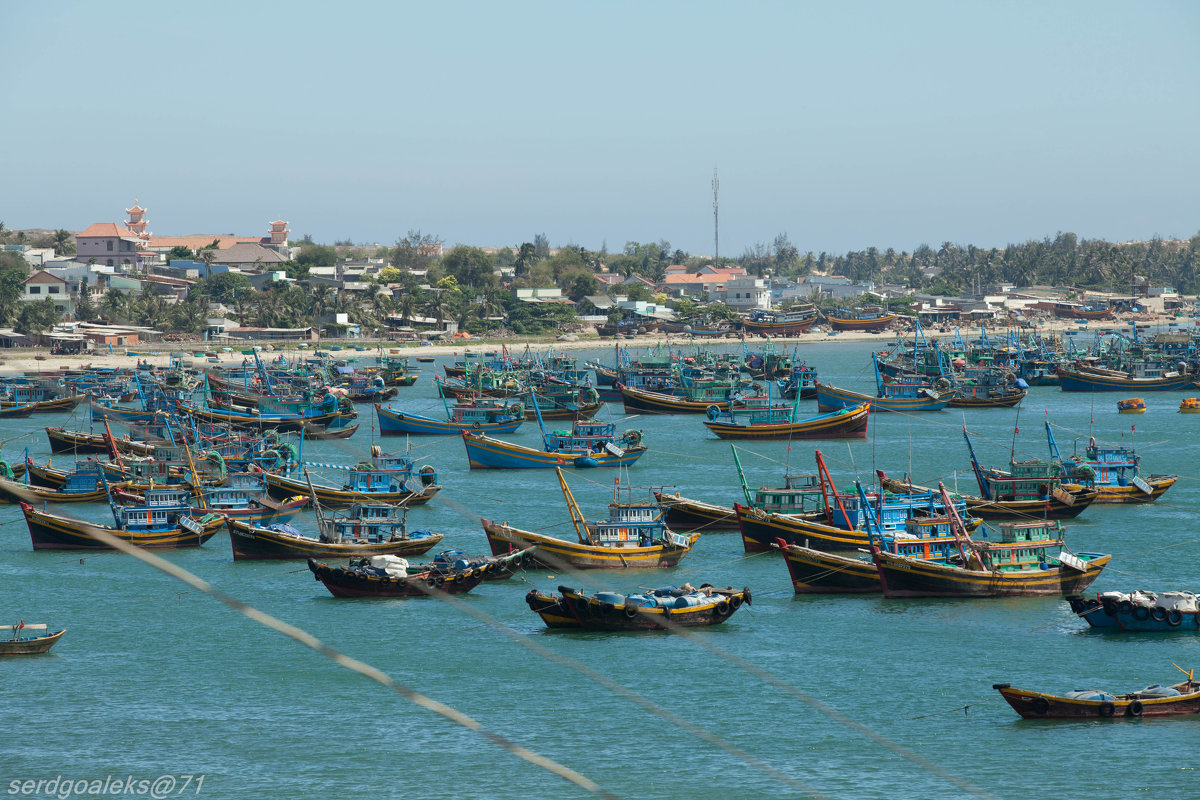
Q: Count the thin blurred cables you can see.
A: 3